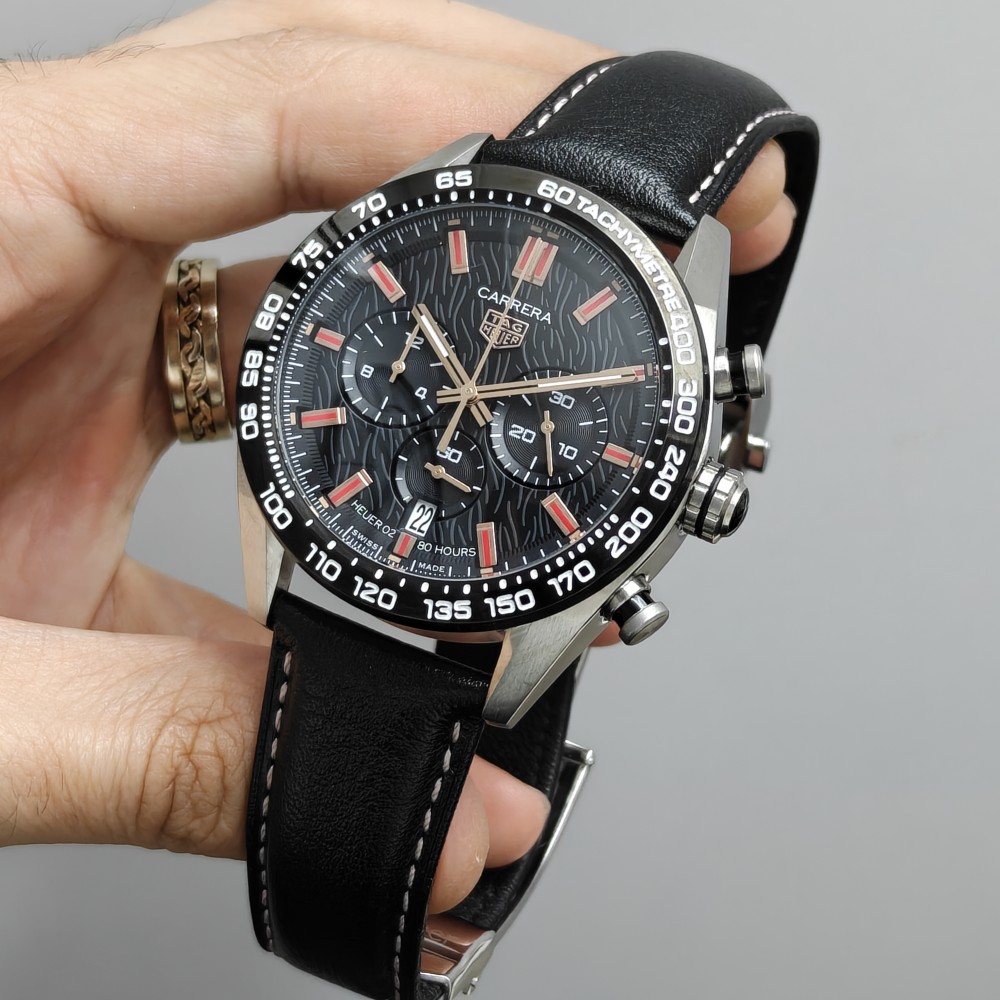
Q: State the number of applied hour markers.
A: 12